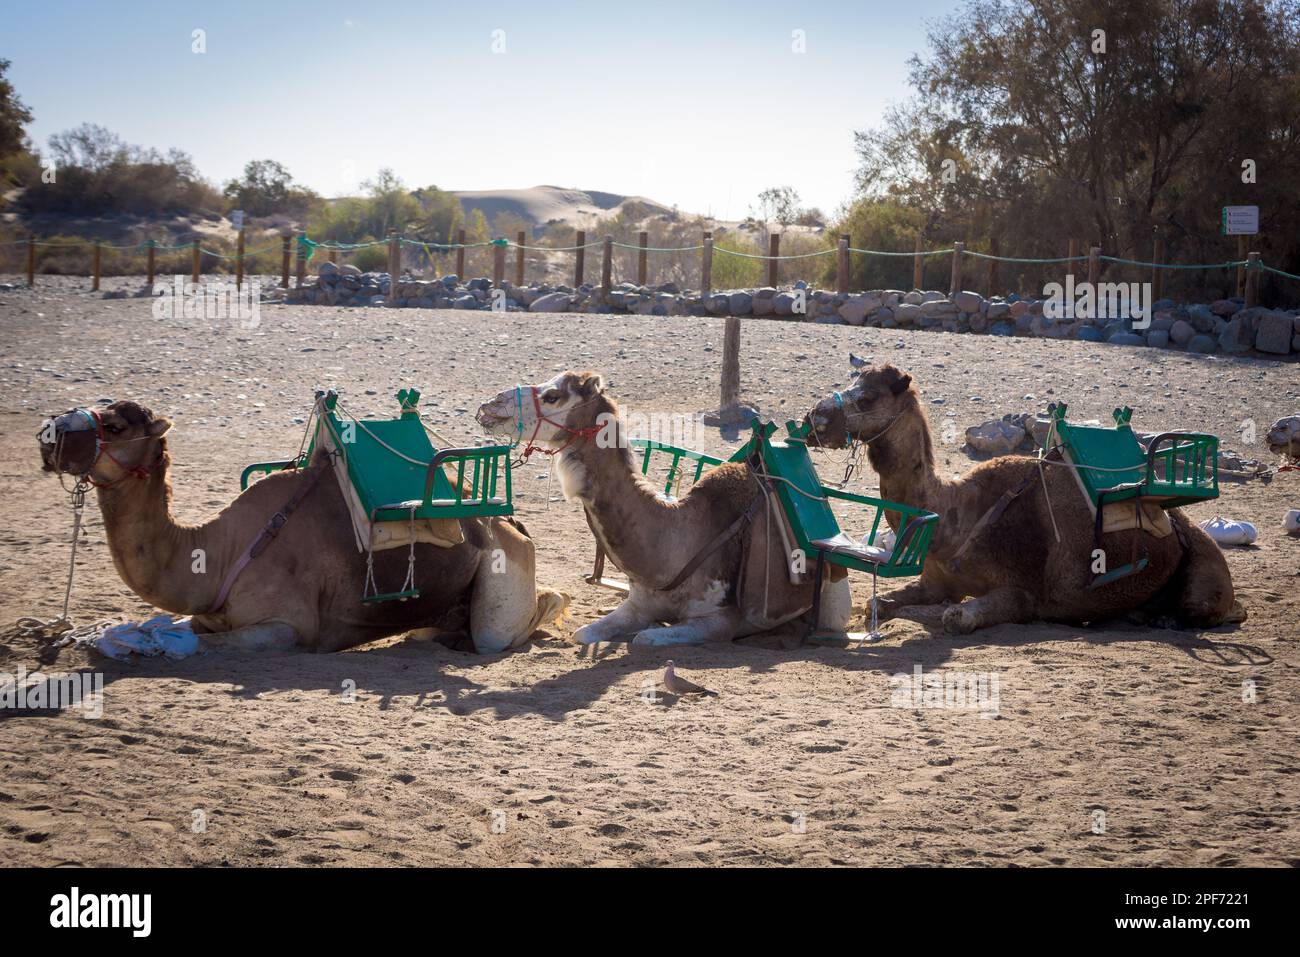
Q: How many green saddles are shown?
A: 3